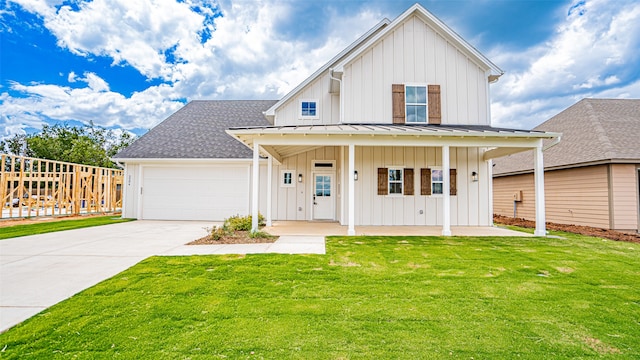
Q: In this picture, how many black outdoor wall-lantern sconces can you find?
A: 3